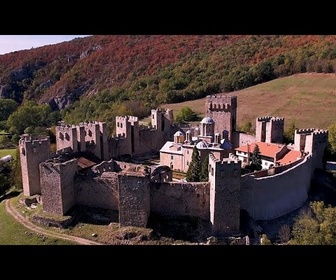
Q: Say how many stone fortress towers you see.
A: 11